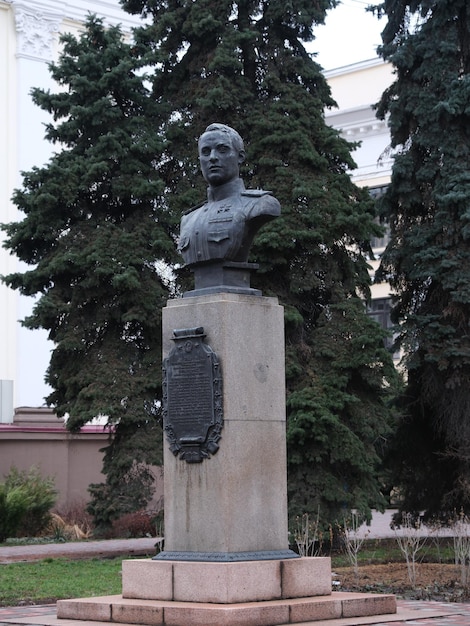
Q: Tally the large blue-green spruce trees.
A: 3